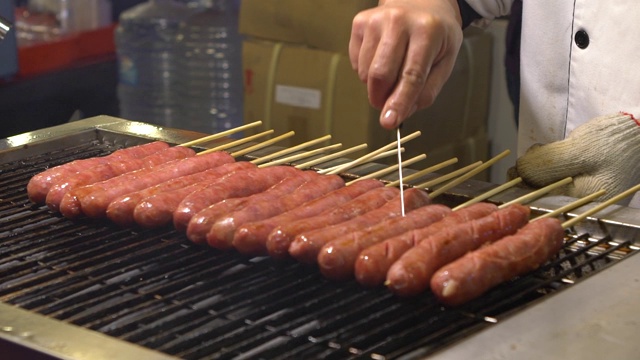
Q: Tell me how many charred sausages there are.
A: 0